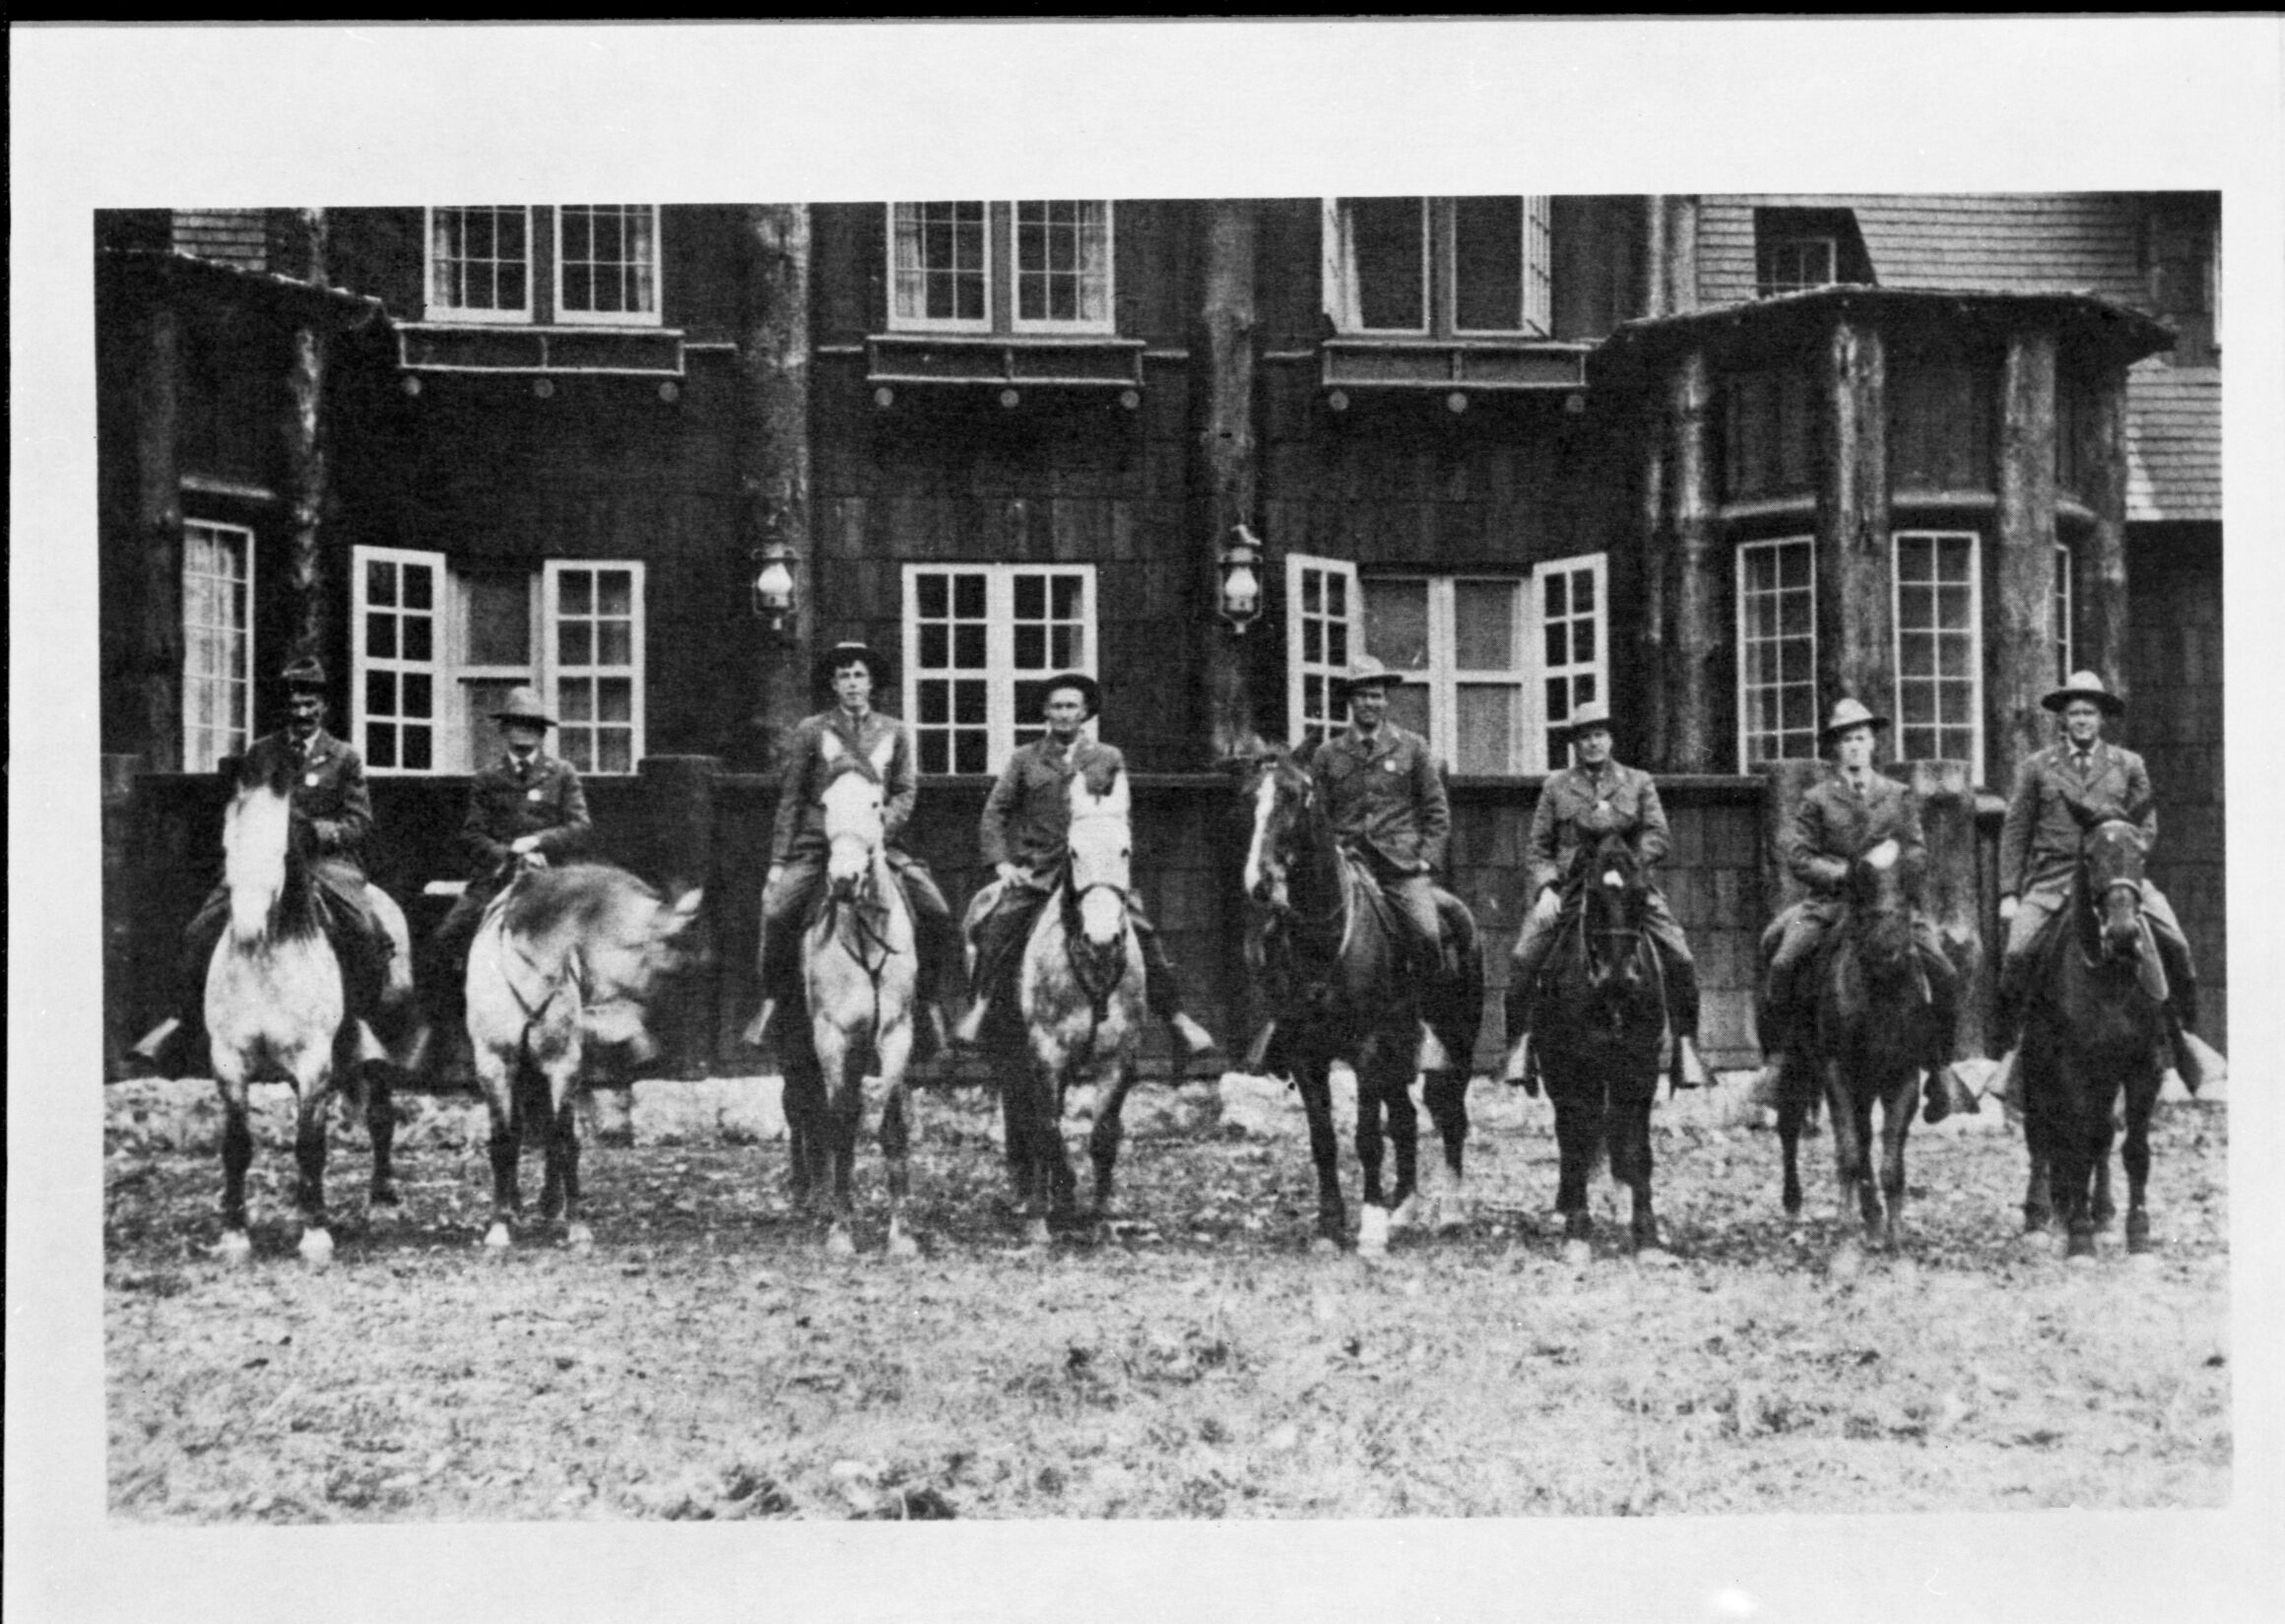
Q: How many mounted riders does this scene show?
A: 8